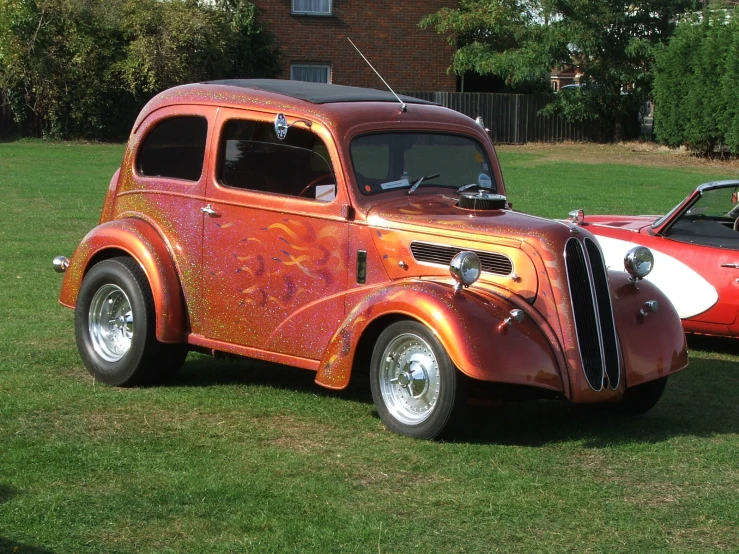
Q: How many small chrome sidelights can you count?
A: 2